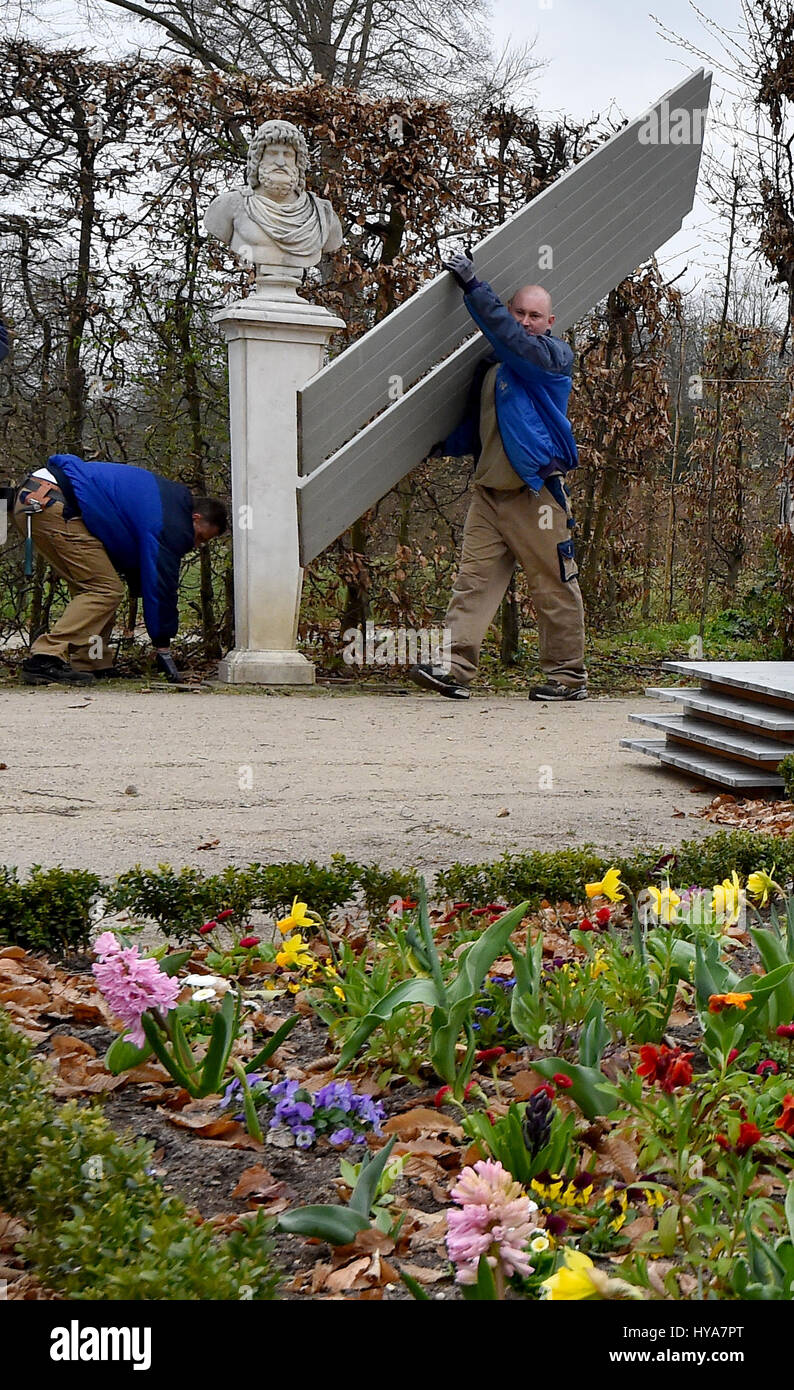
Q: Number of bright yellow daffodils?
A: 7